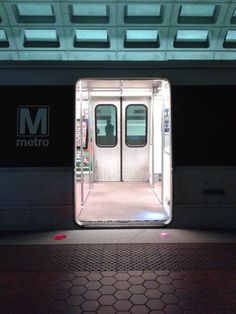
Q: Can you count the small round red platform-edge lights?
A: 2